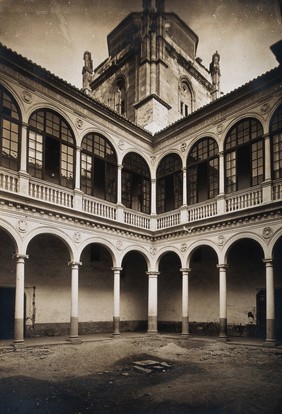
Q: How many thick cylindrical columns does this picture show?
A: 7